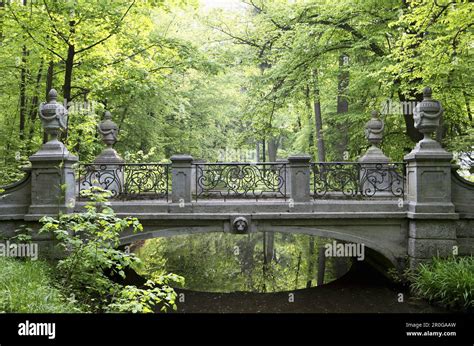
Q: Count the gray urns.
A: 4